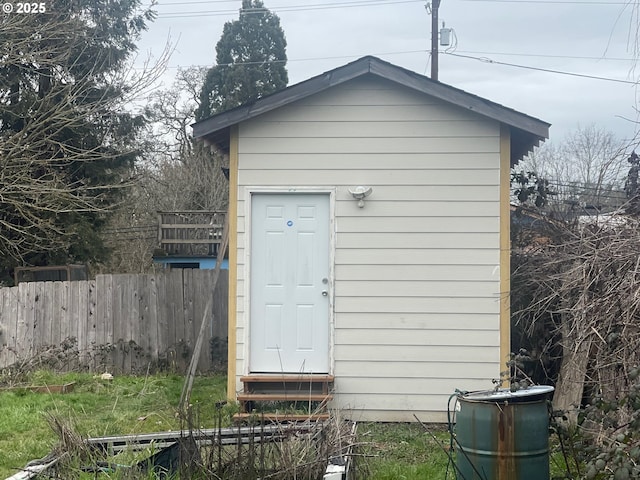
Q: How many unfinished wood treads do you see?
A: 3